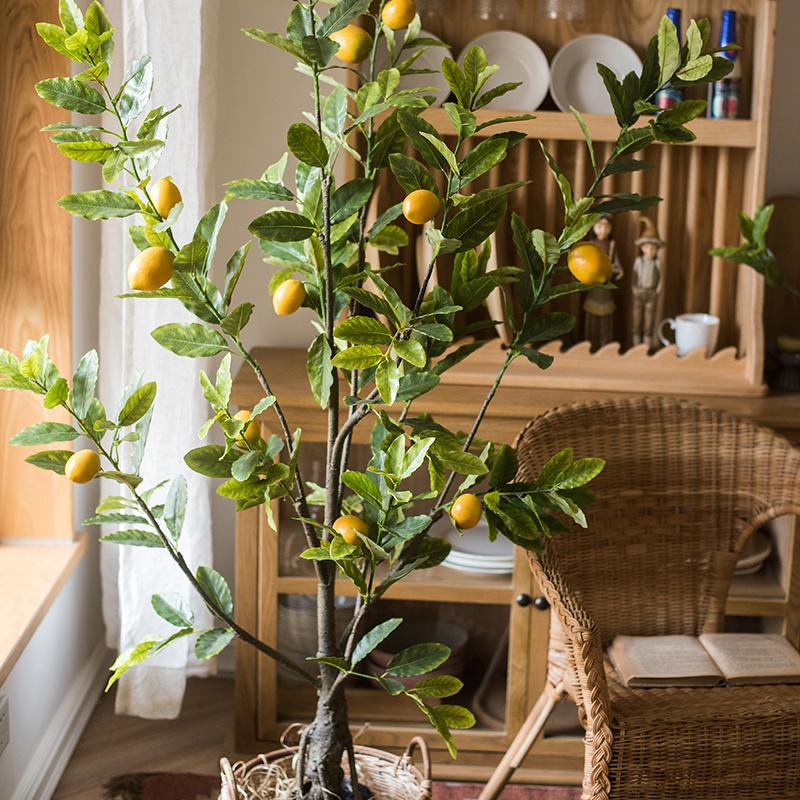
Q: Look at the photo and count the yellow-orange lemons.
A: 11